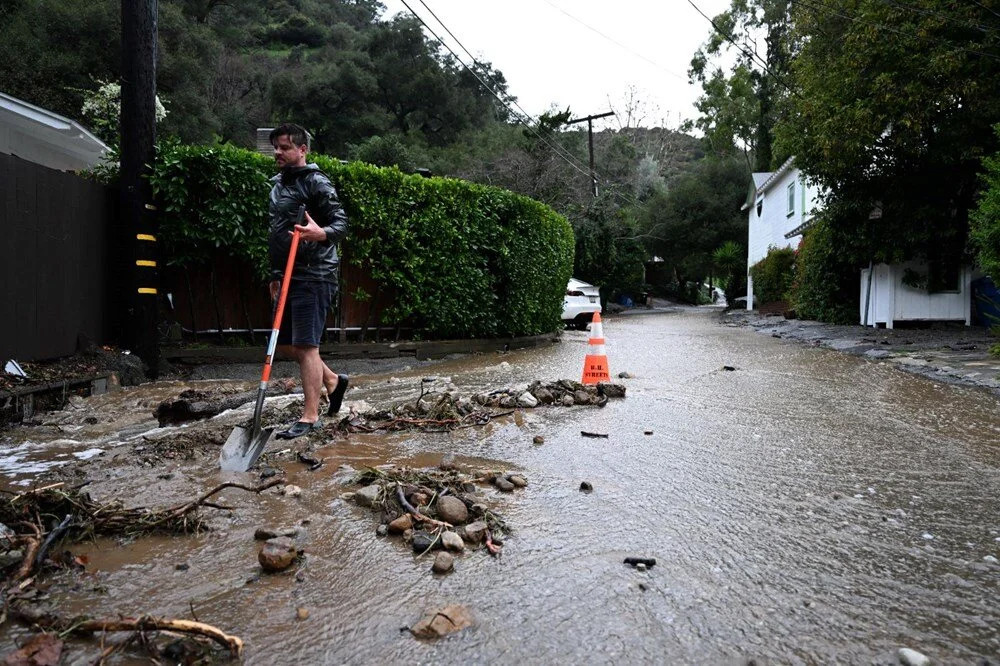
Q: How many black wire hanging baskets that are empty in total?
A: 0